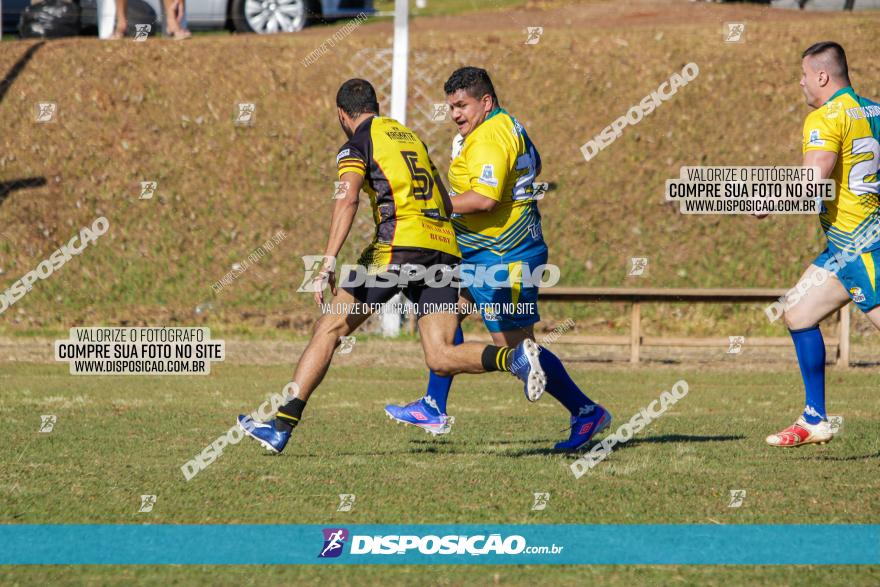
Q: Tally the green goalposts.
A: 0